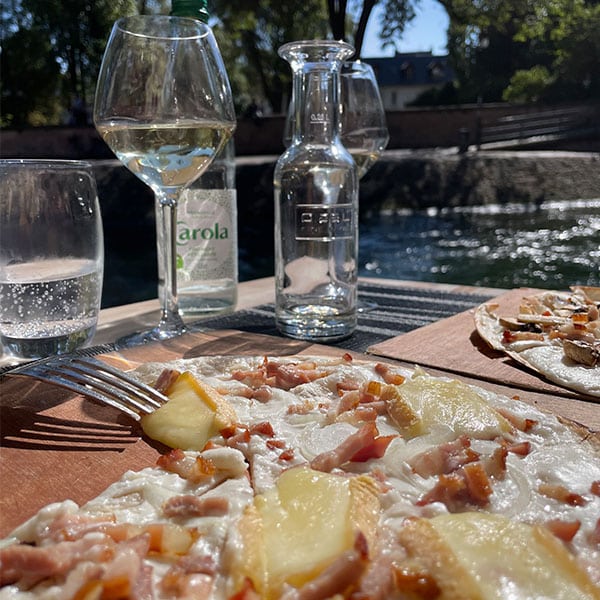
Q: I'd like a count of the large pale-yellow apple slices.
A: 4